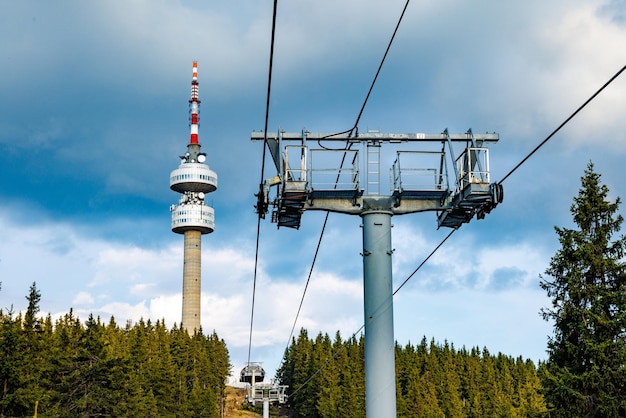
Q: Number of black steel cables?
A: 3